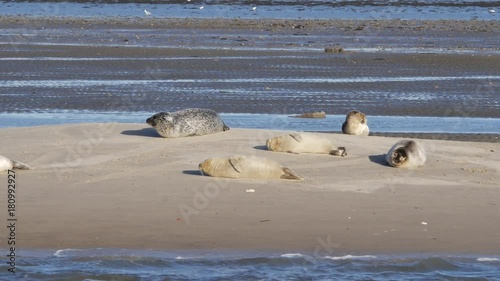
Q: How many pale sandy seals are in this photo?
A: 2